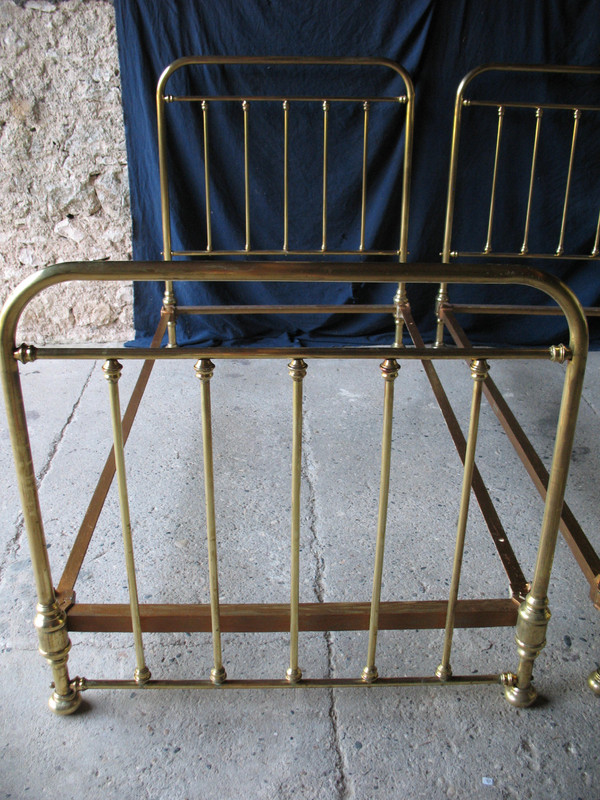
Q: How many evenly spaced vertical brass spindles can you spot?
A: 14